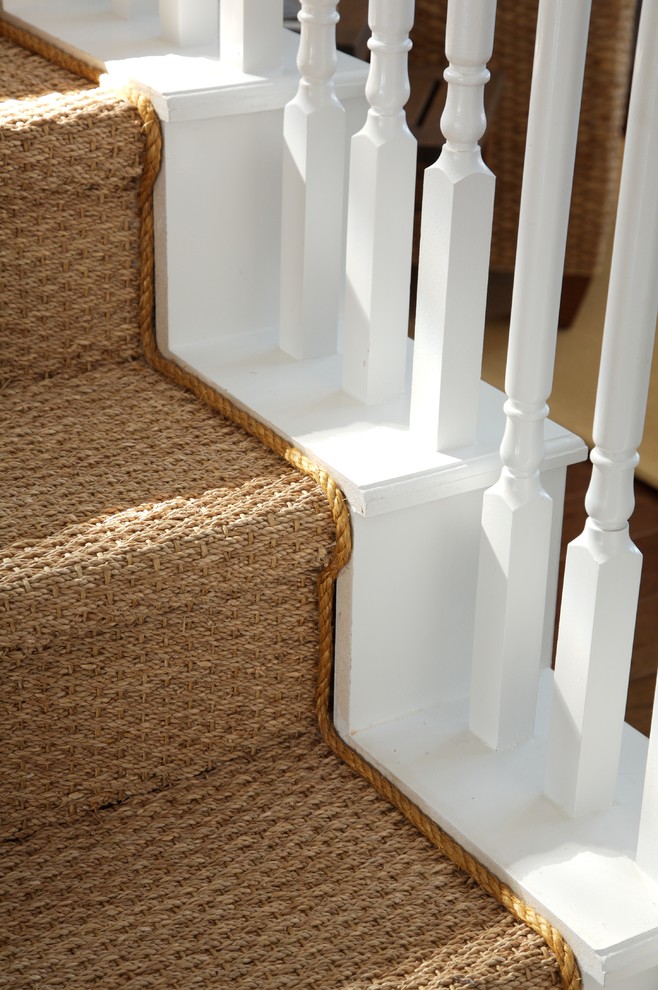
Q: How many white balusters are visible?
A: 9